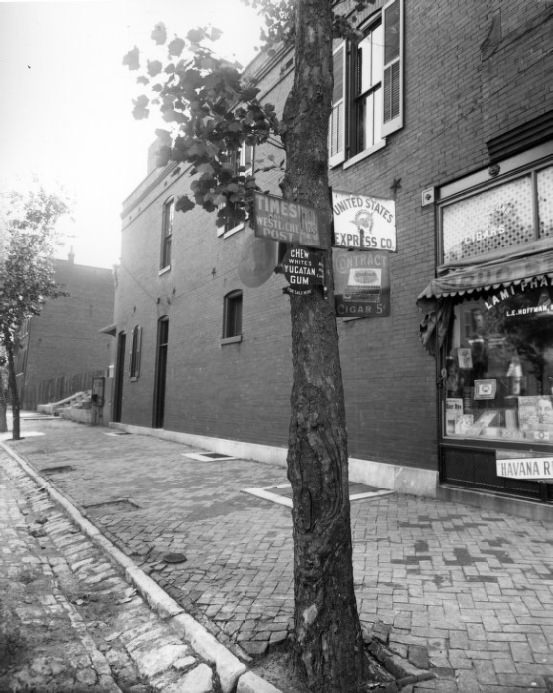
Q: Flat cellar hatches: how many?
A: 3